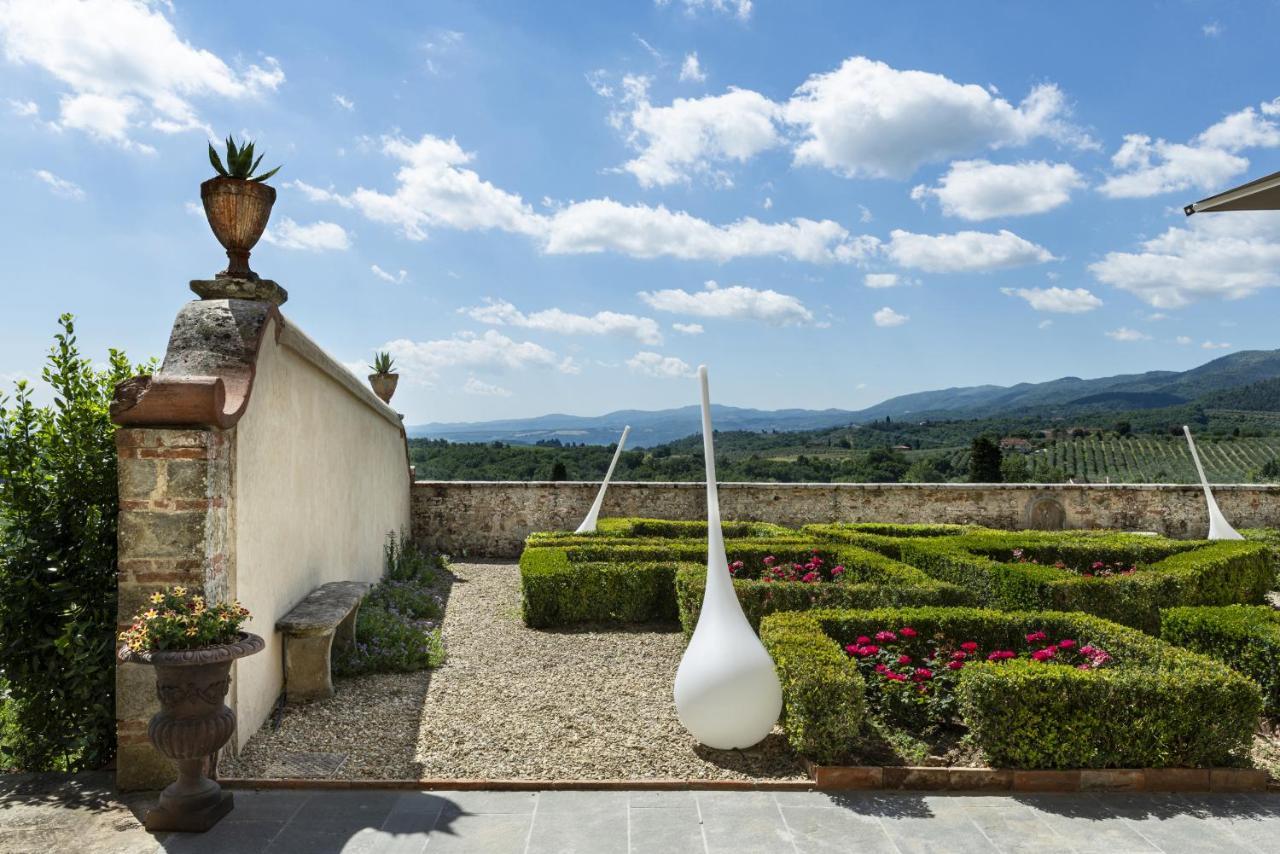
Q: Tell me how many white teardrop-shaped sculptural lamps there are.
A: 3